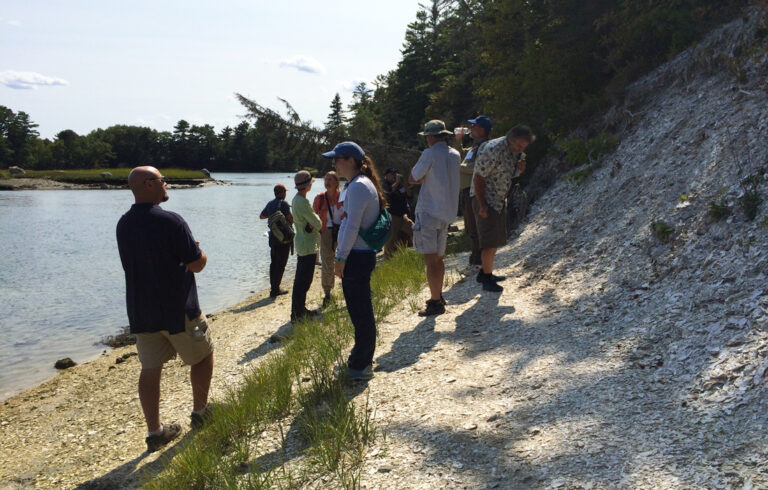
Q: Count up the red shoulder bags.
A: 0